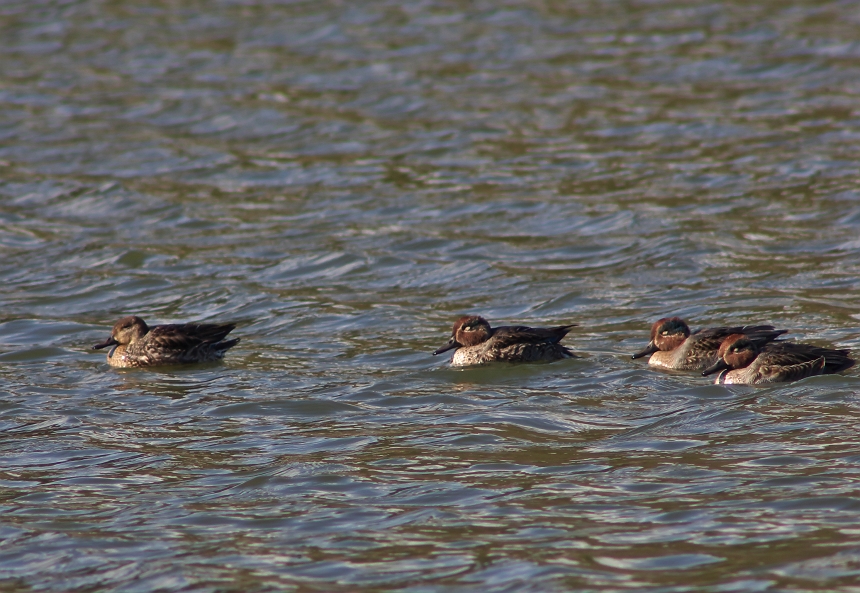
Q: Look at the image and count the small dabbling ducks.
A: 4